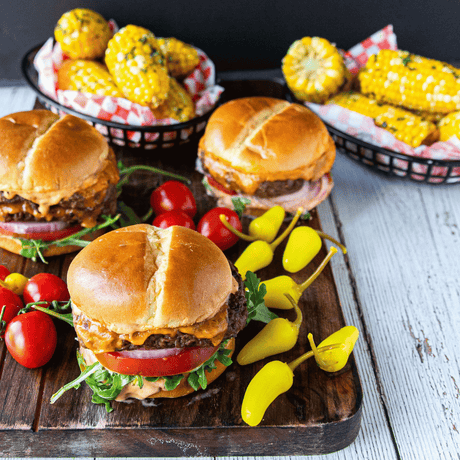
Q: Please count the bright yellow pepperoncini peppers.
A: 7